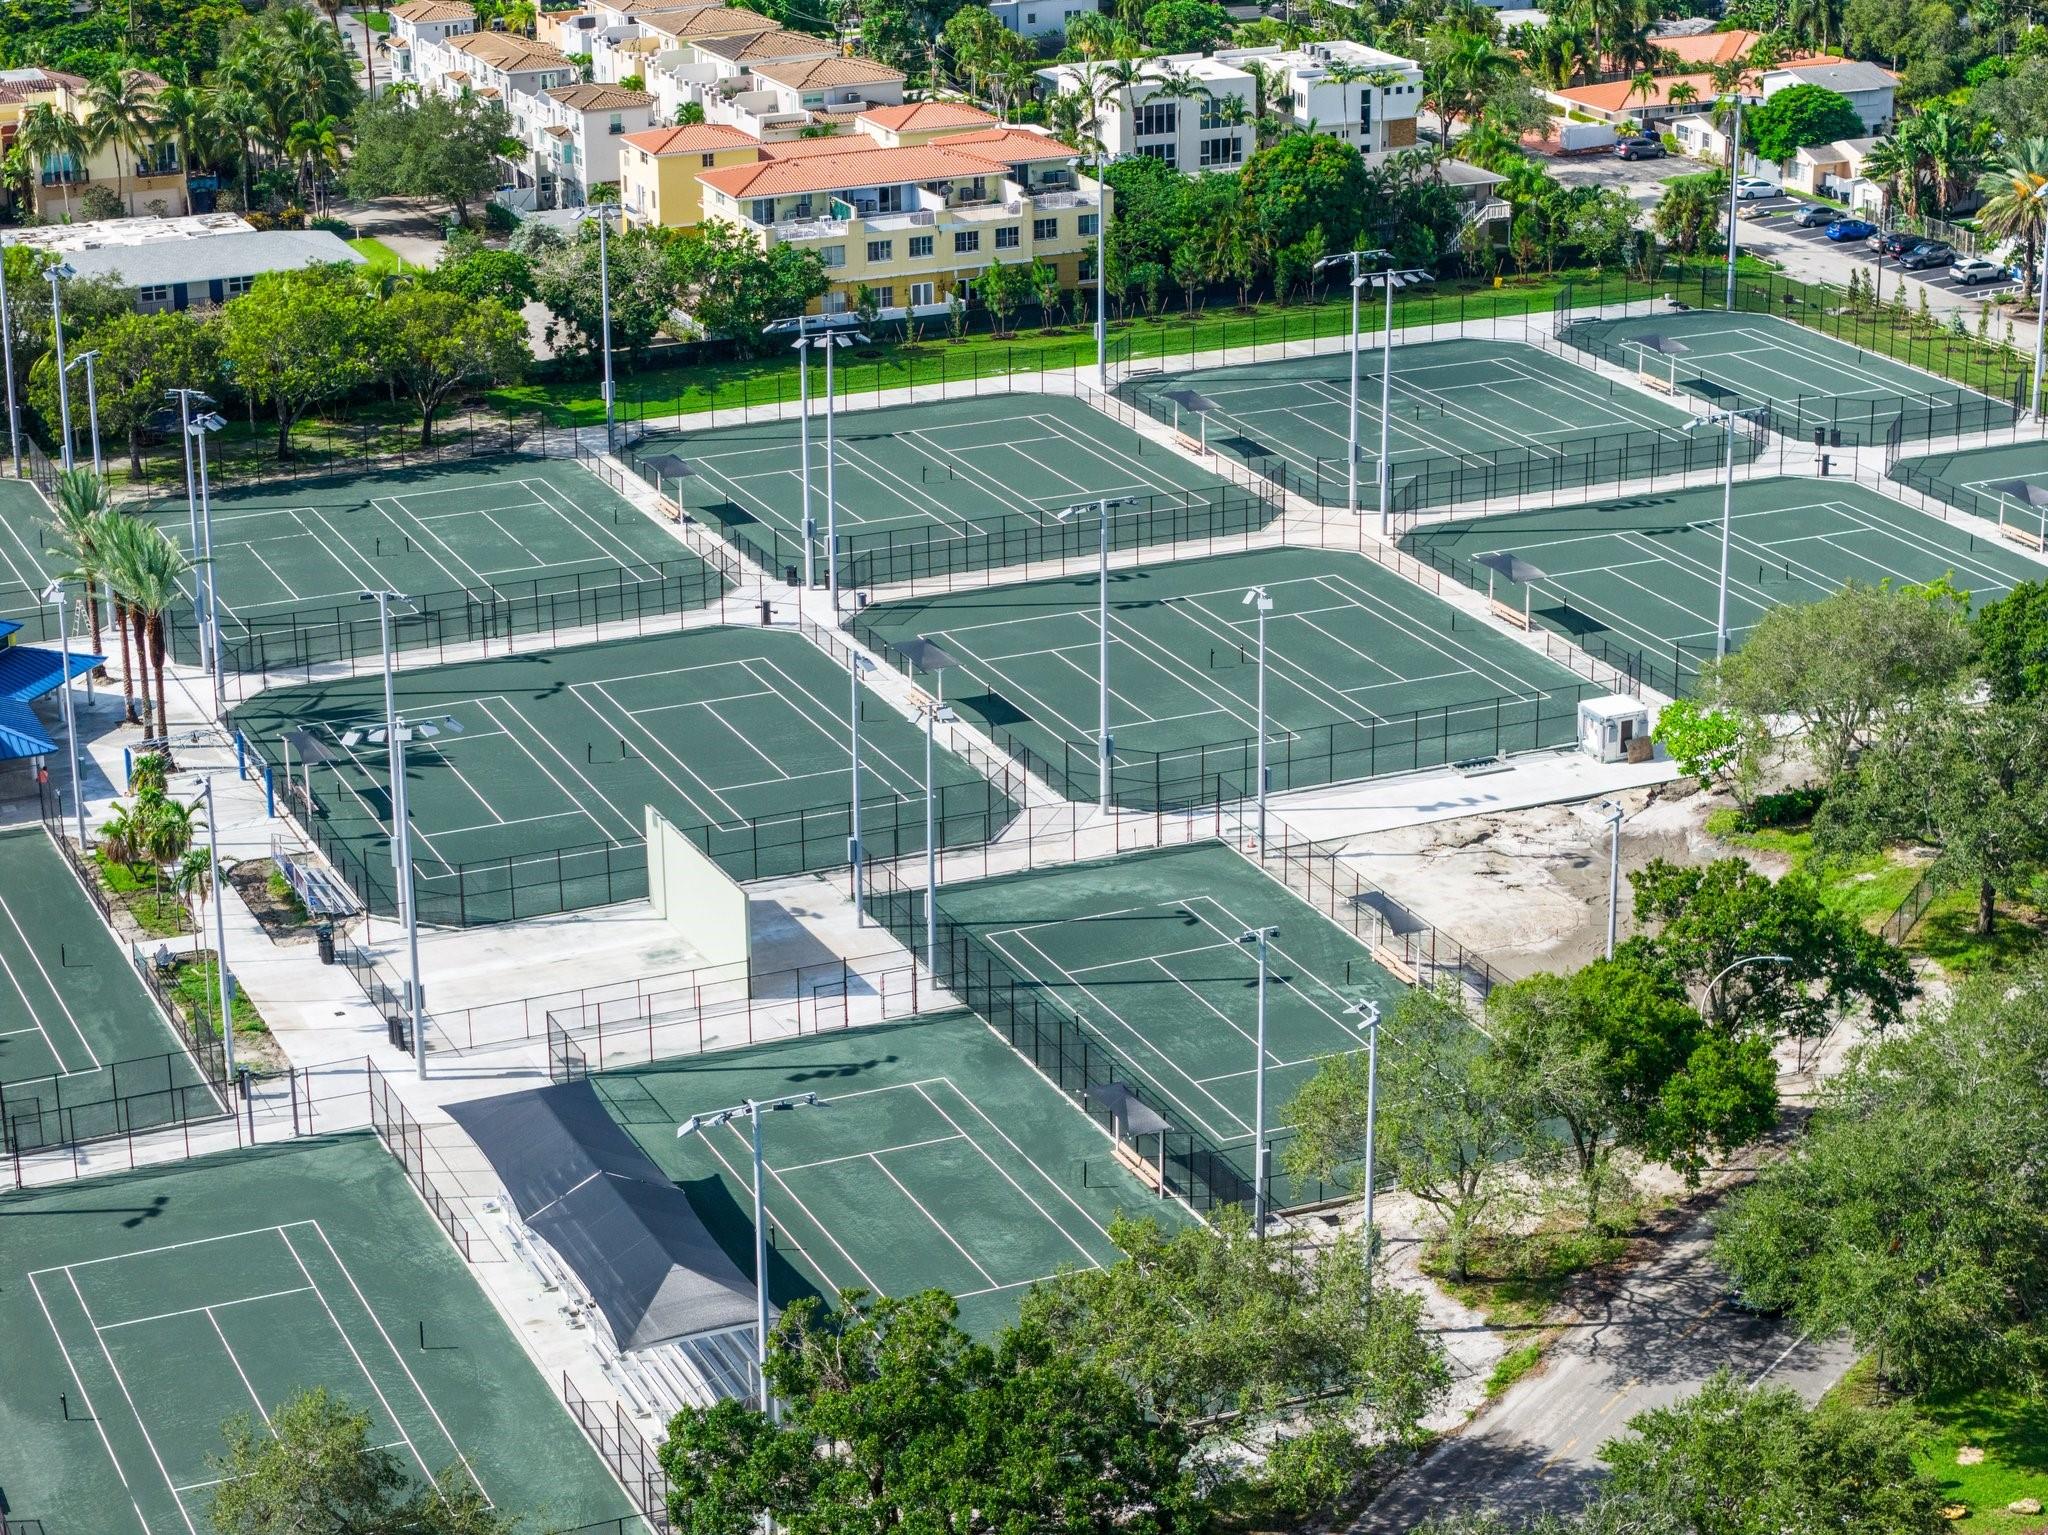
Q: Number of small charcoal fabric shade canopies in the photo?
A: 9